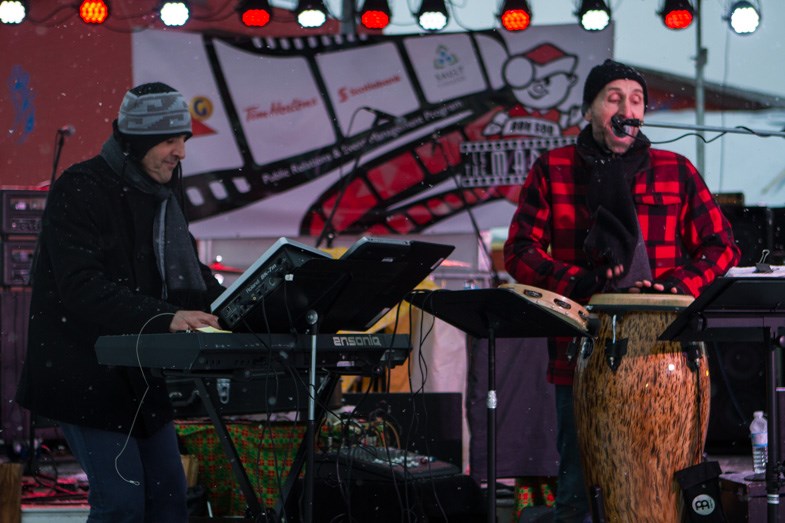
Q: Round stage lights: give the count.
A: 11